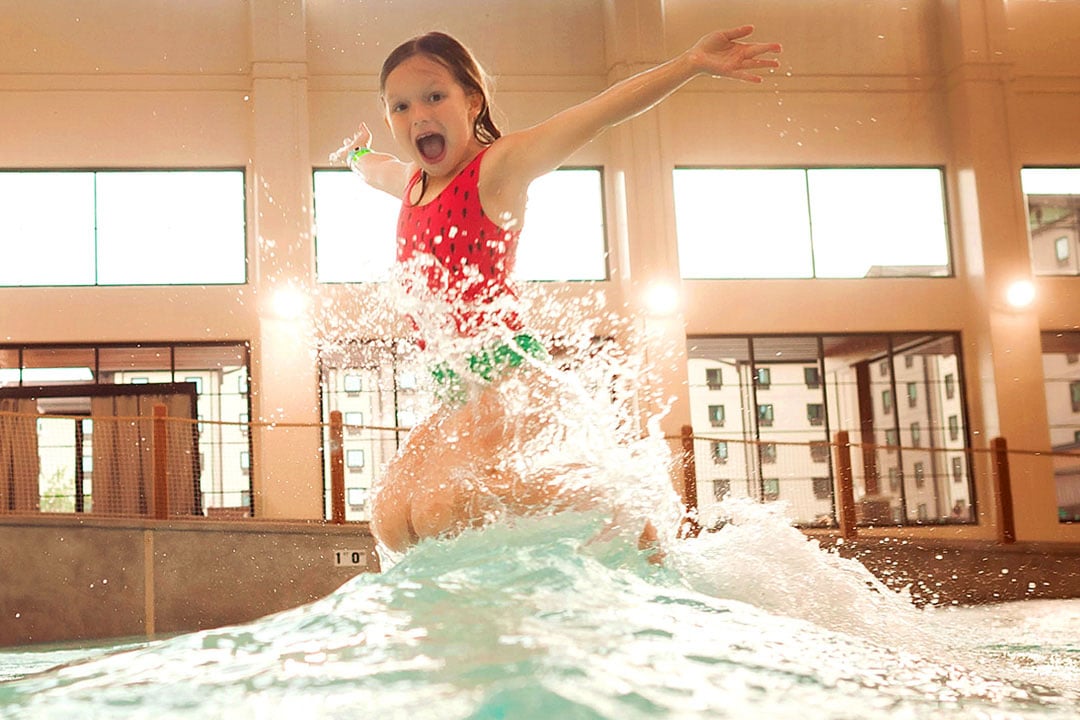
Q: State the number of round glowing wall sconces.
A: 3